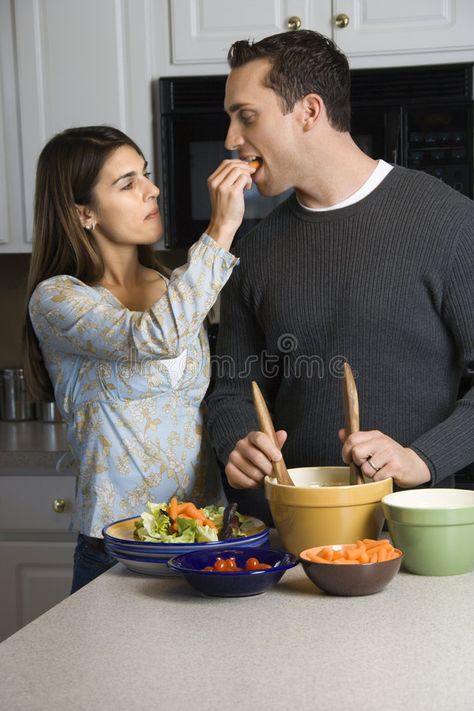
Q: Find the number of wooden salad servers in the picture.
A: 2